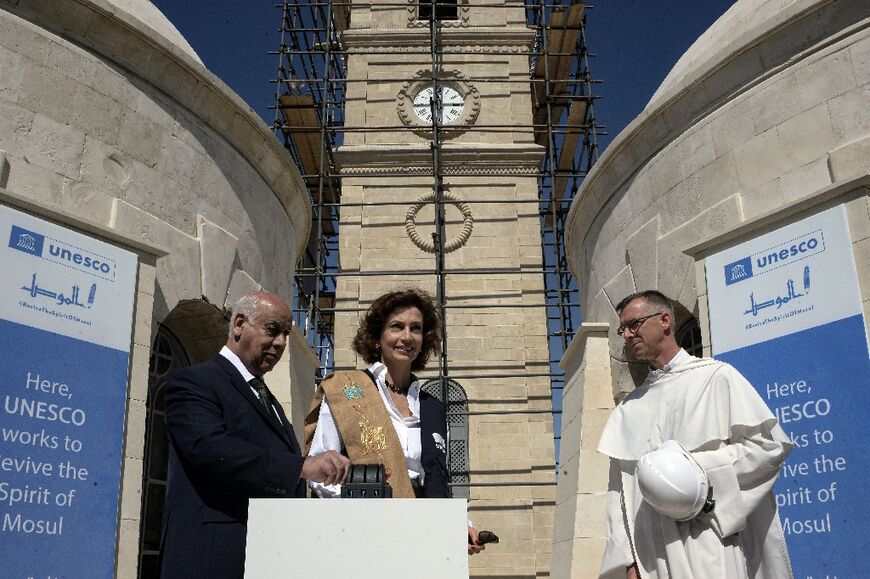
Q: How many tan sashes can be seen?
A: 1